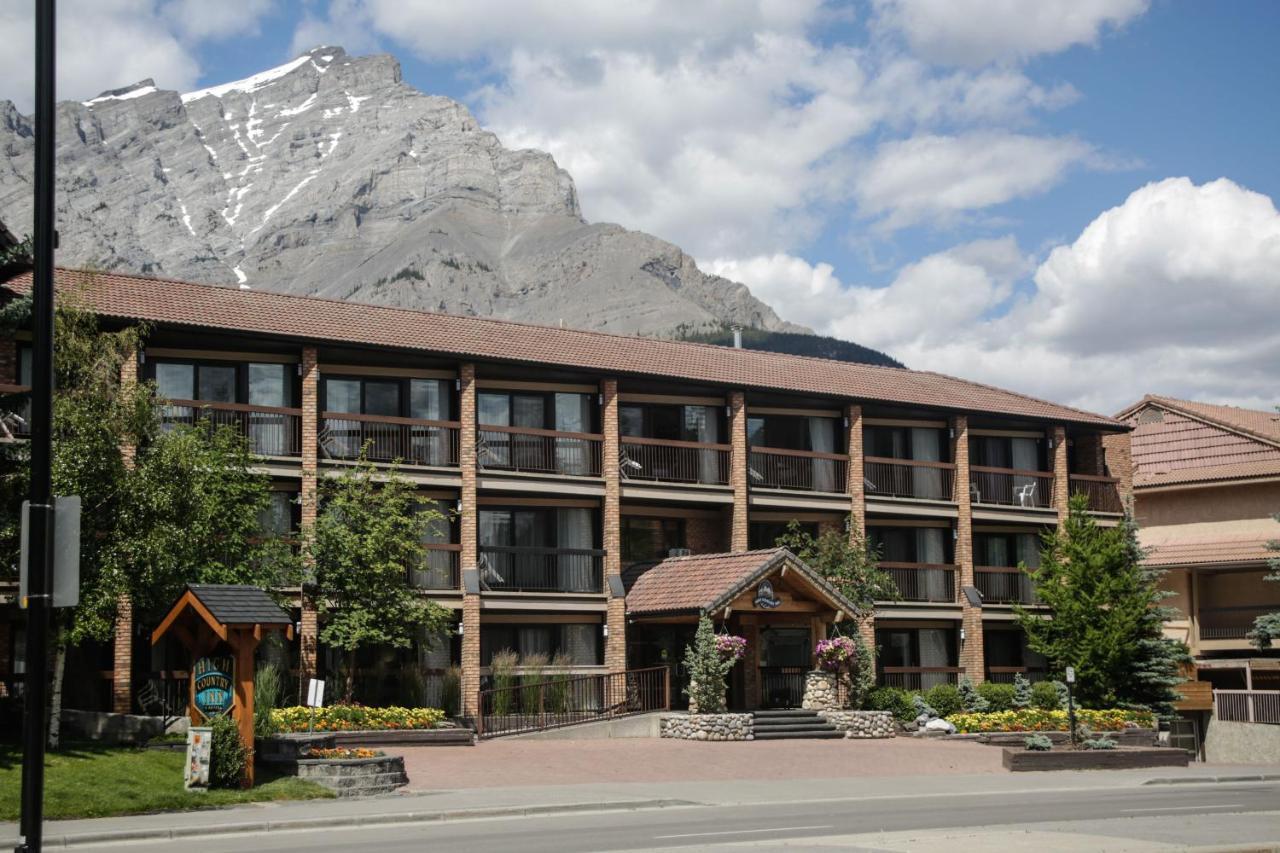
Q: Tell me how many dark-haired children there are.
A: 0